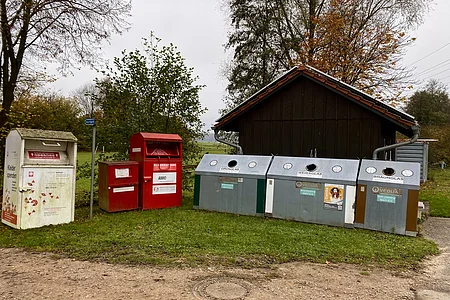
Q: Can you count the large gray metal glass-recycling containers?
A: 3